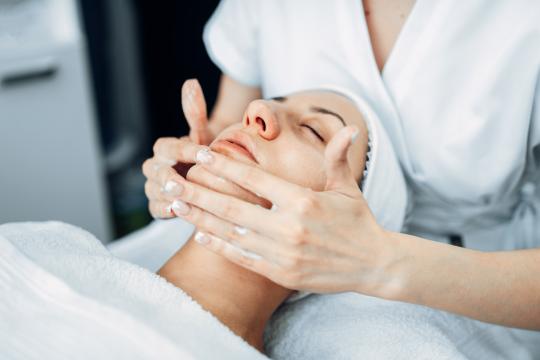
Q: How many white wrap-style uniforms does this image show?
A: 1